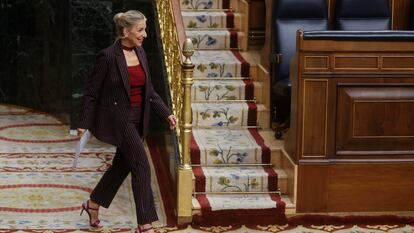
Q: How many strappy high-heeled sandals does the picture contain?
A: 2